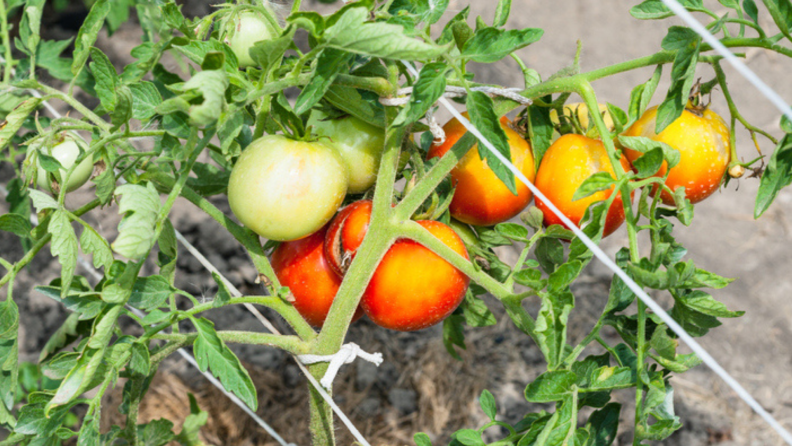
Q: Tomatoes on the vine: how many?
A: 11